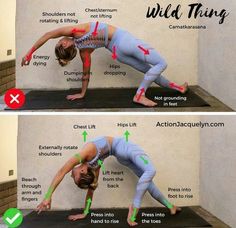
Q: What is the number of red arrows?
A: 8